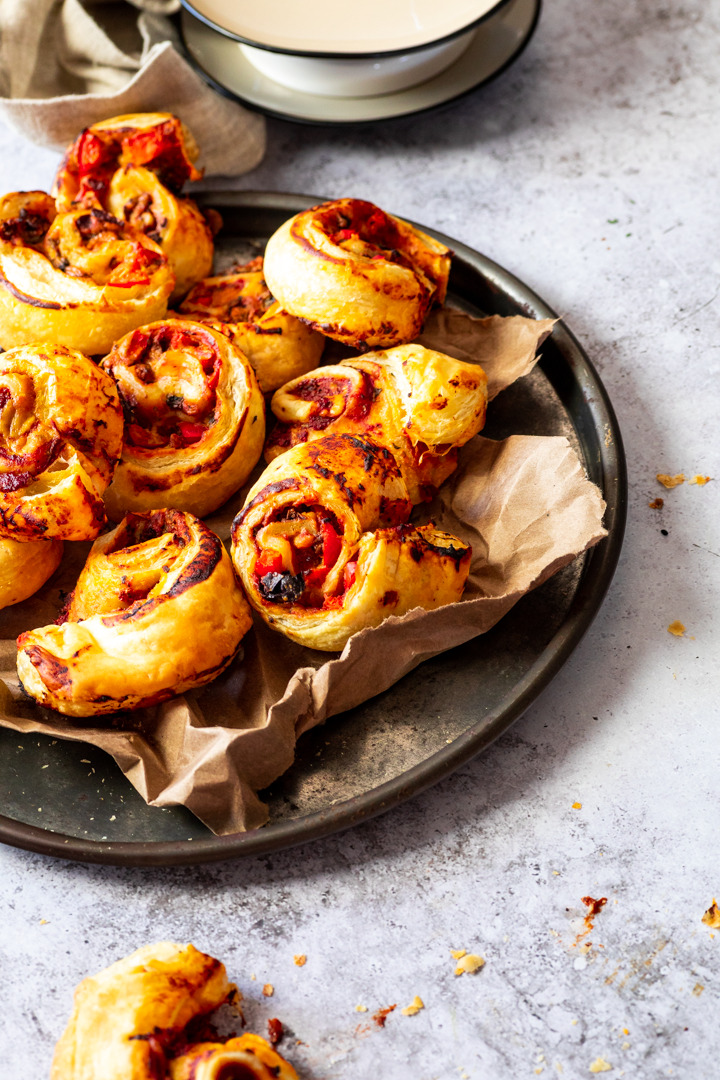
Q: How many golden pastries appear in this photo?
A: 11